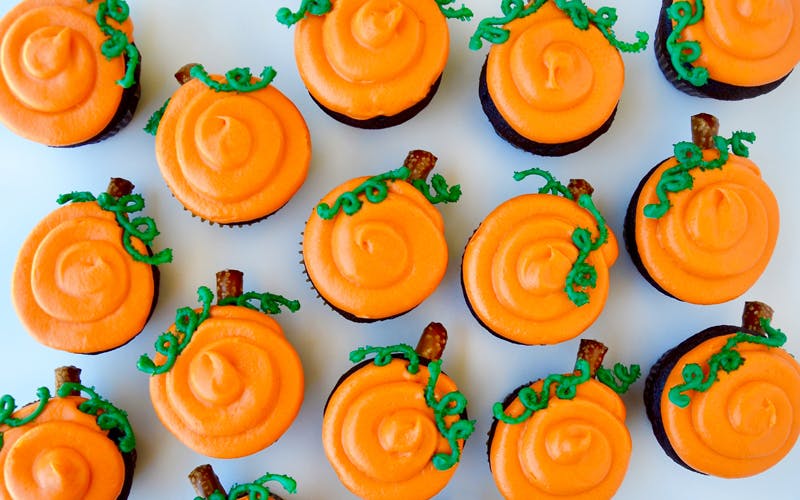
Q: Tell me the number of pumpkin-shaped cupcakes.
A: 15